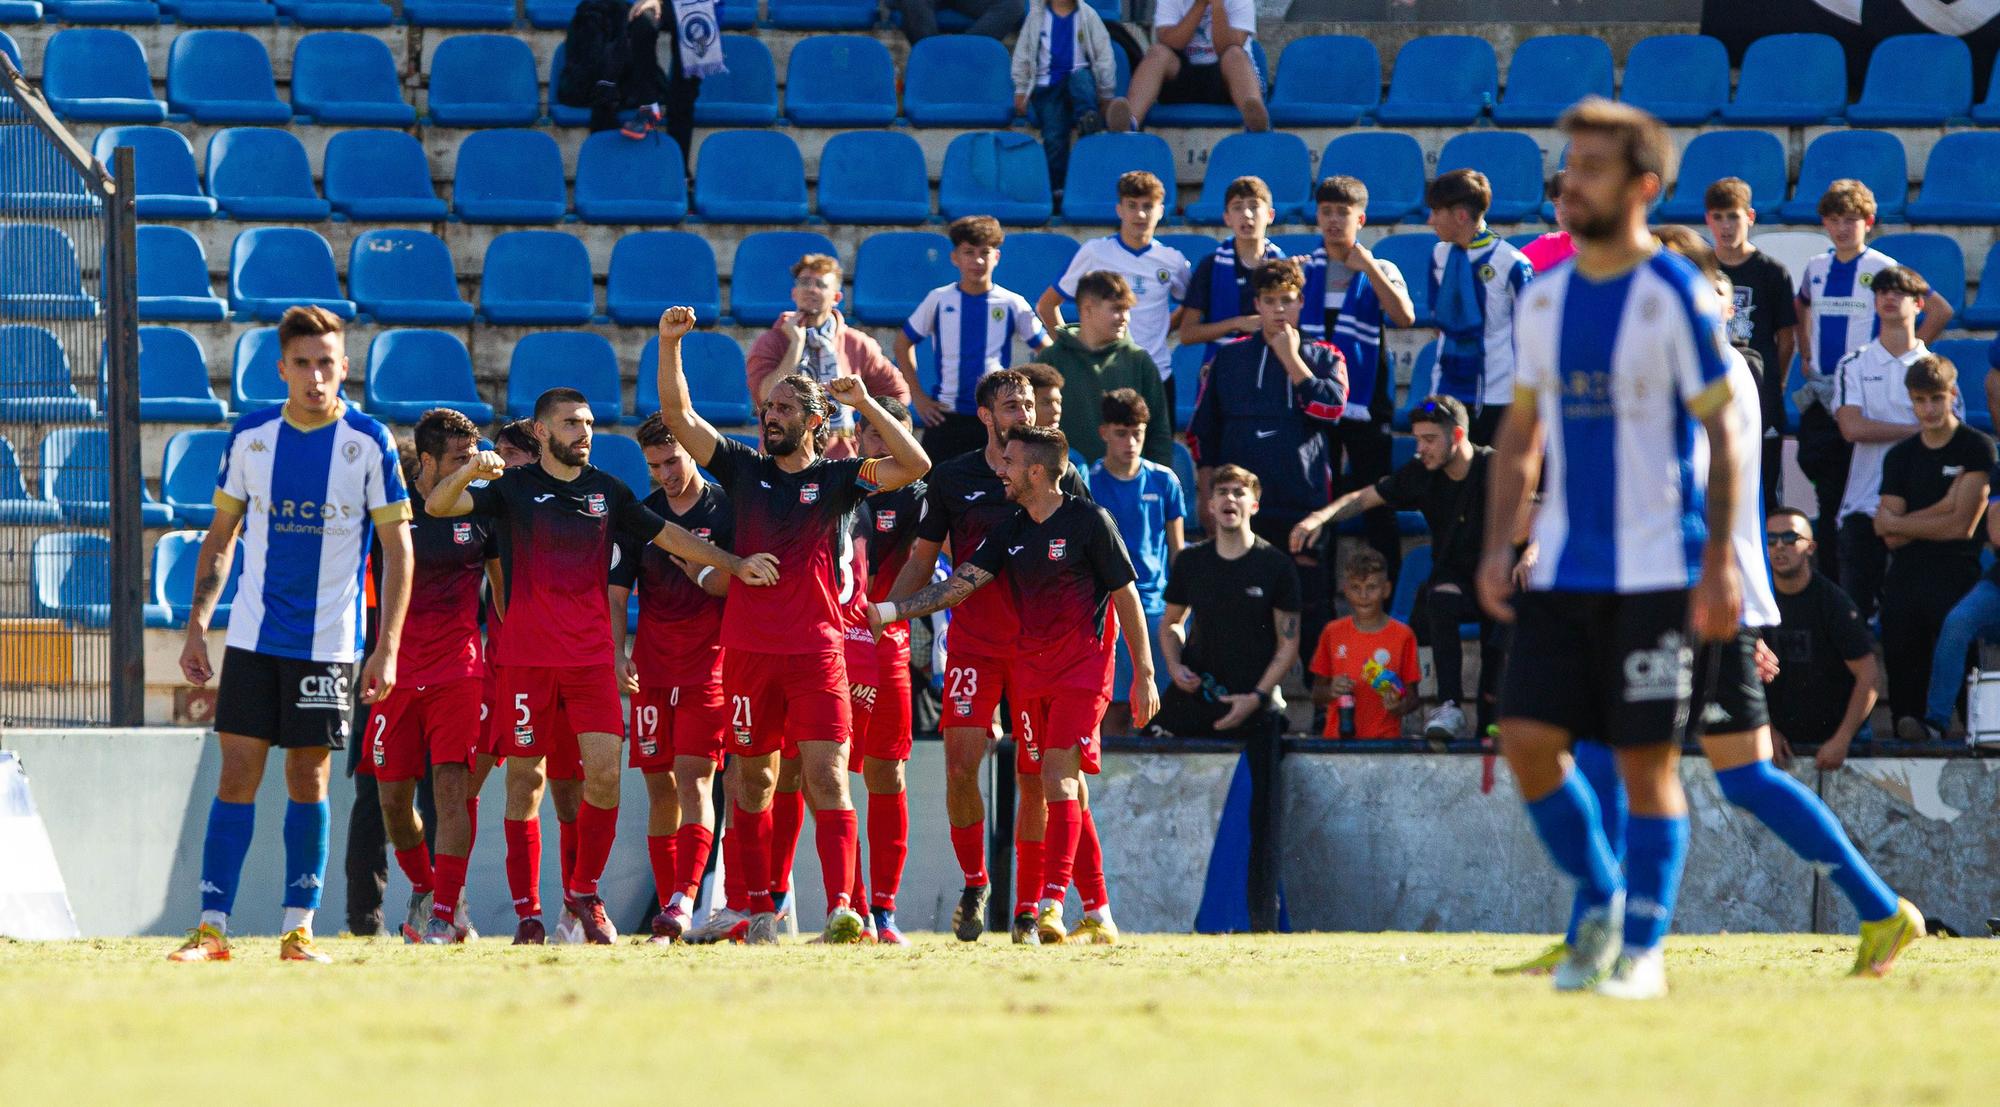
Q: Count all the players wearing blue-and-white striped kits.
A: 3